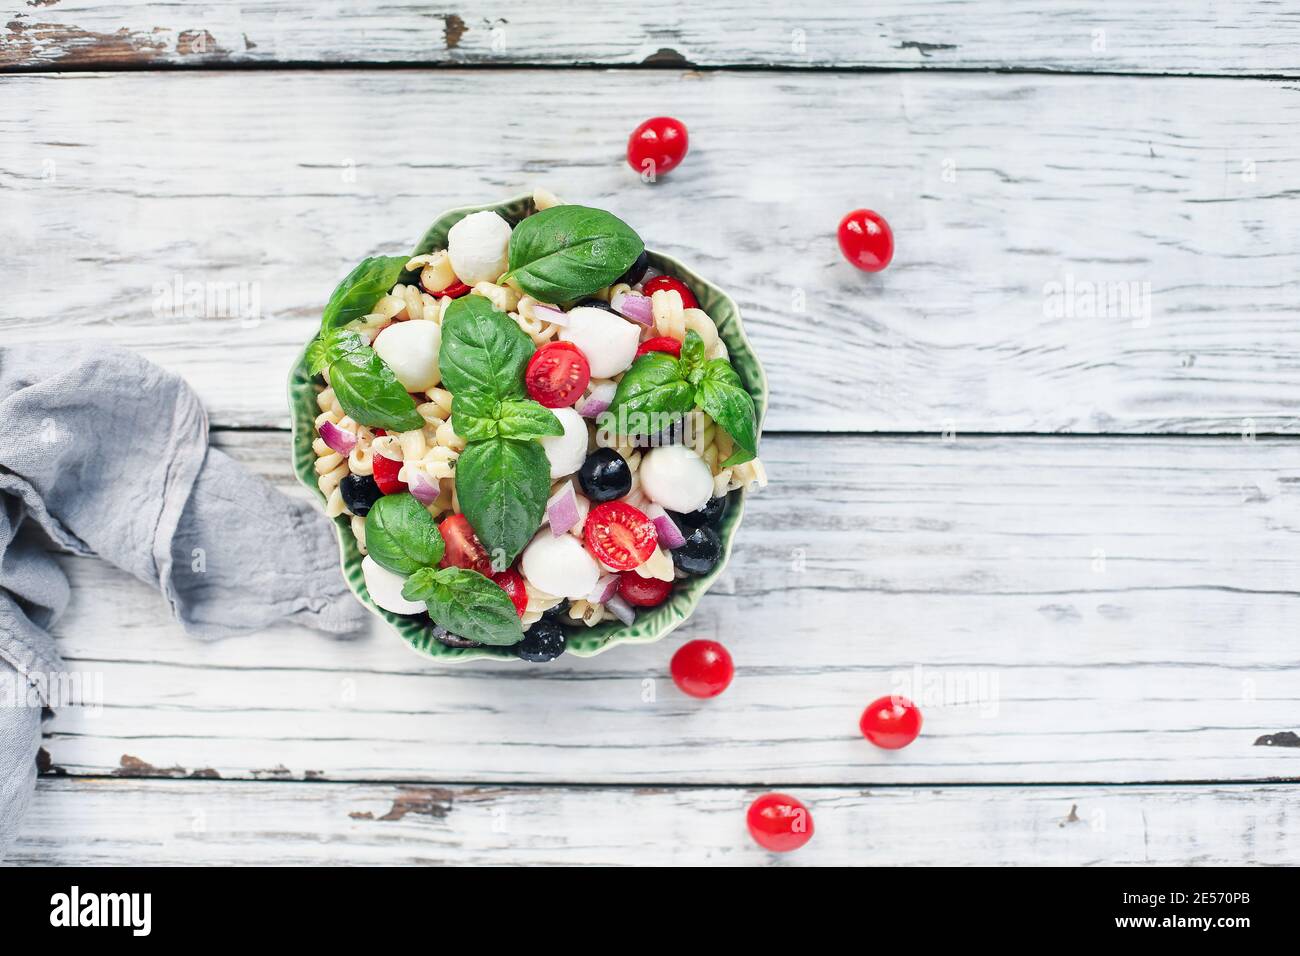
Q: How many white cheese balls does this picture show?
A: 7